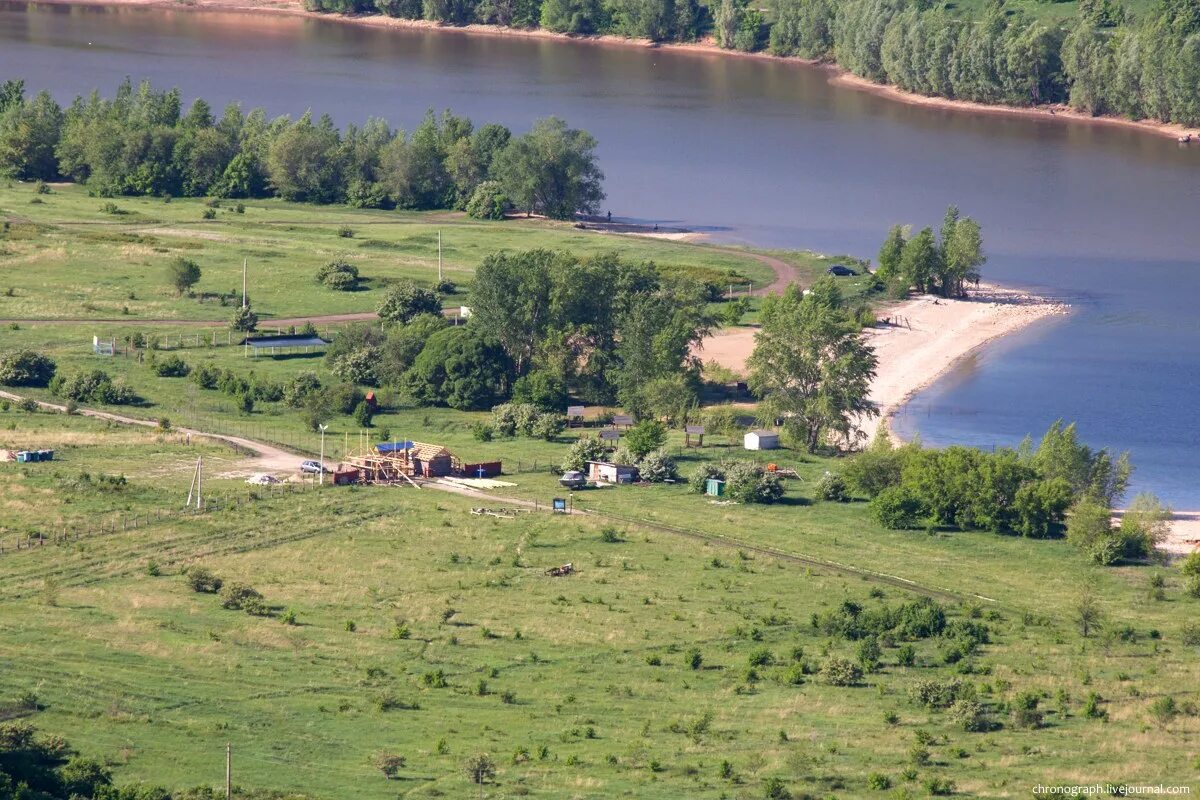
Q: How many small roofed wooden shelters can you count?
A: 4